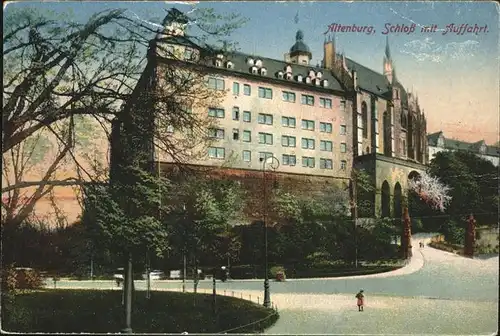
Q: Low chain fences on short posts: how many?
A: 1